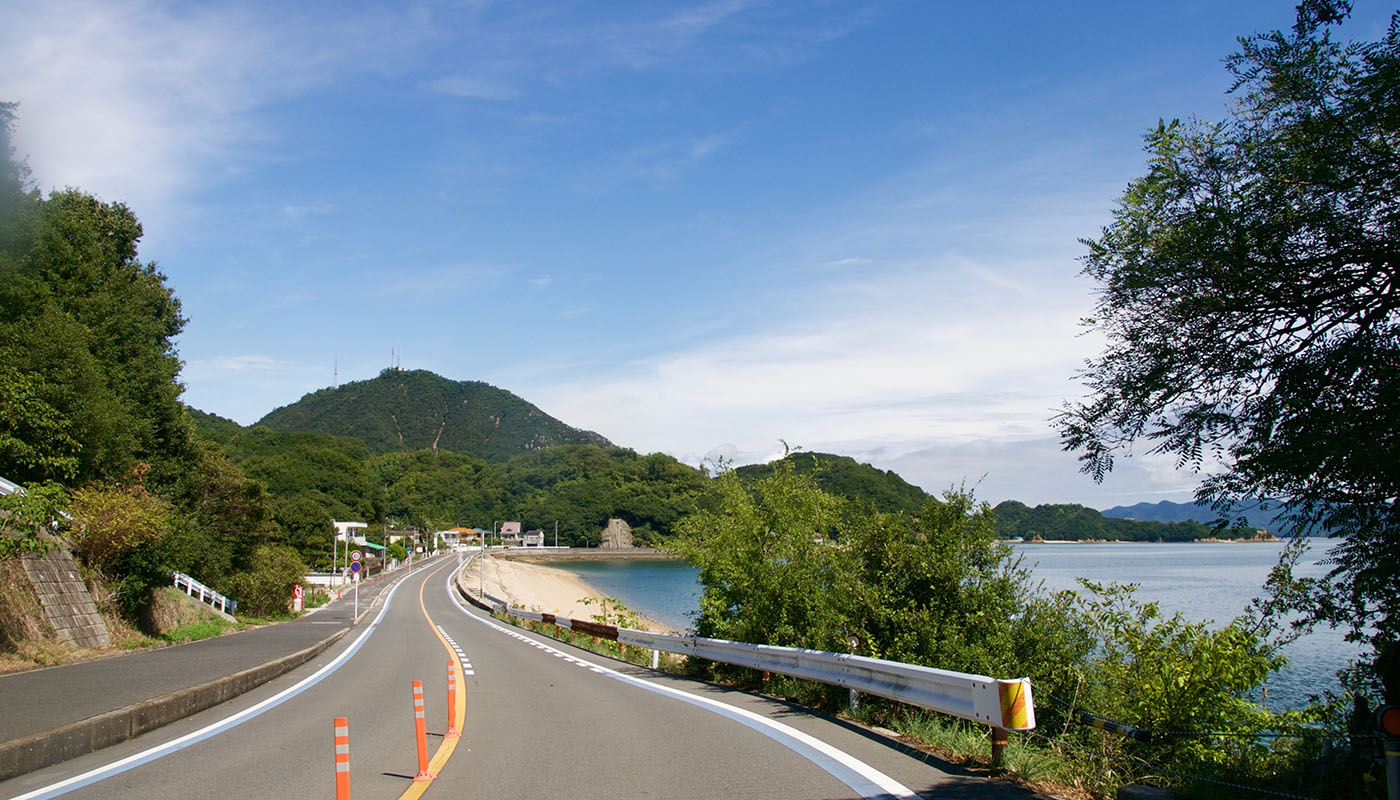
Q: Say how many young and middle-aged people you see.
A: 0